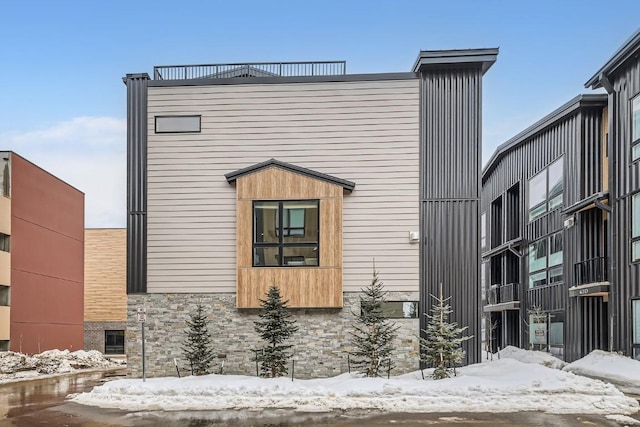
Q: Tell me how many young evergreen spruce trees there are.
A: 4